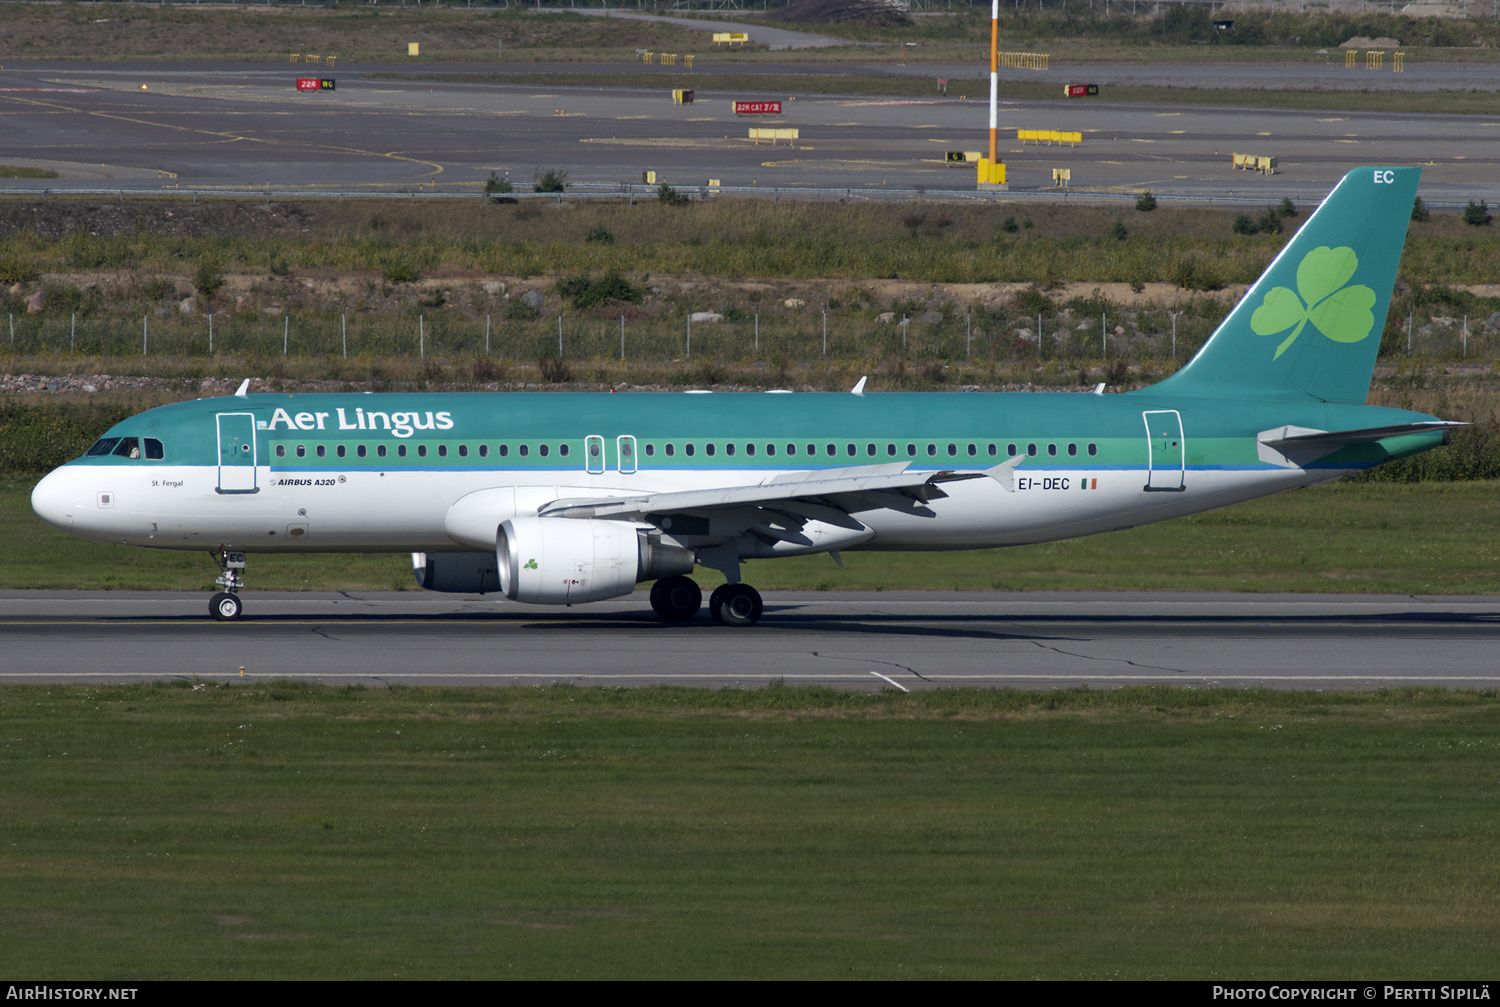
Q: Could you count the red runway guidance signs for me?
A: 3